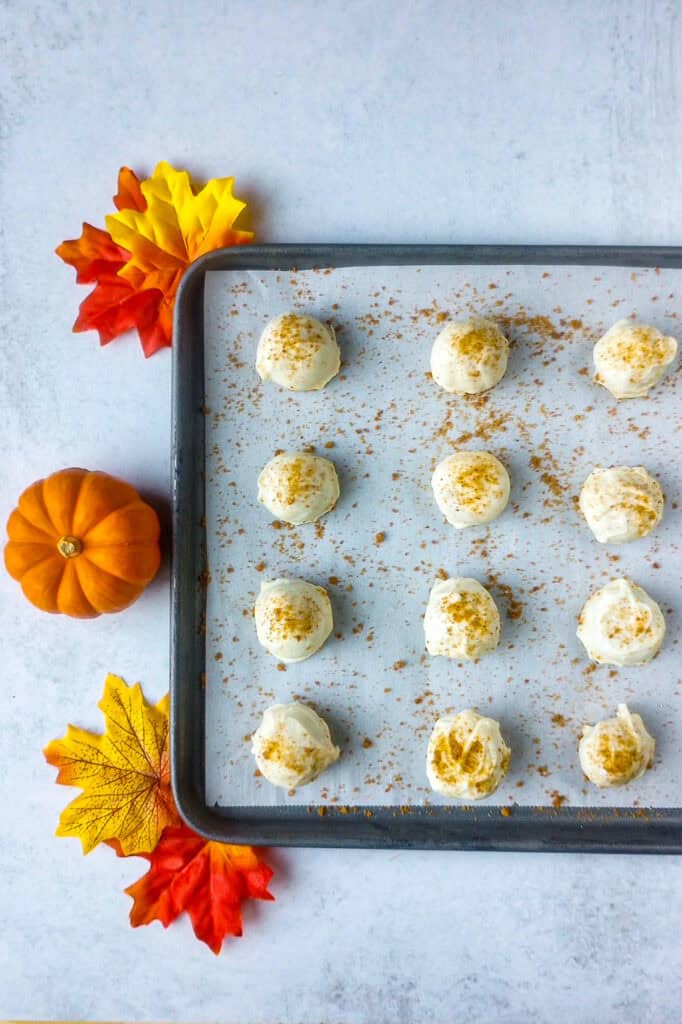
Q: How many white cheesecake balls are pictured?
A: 12